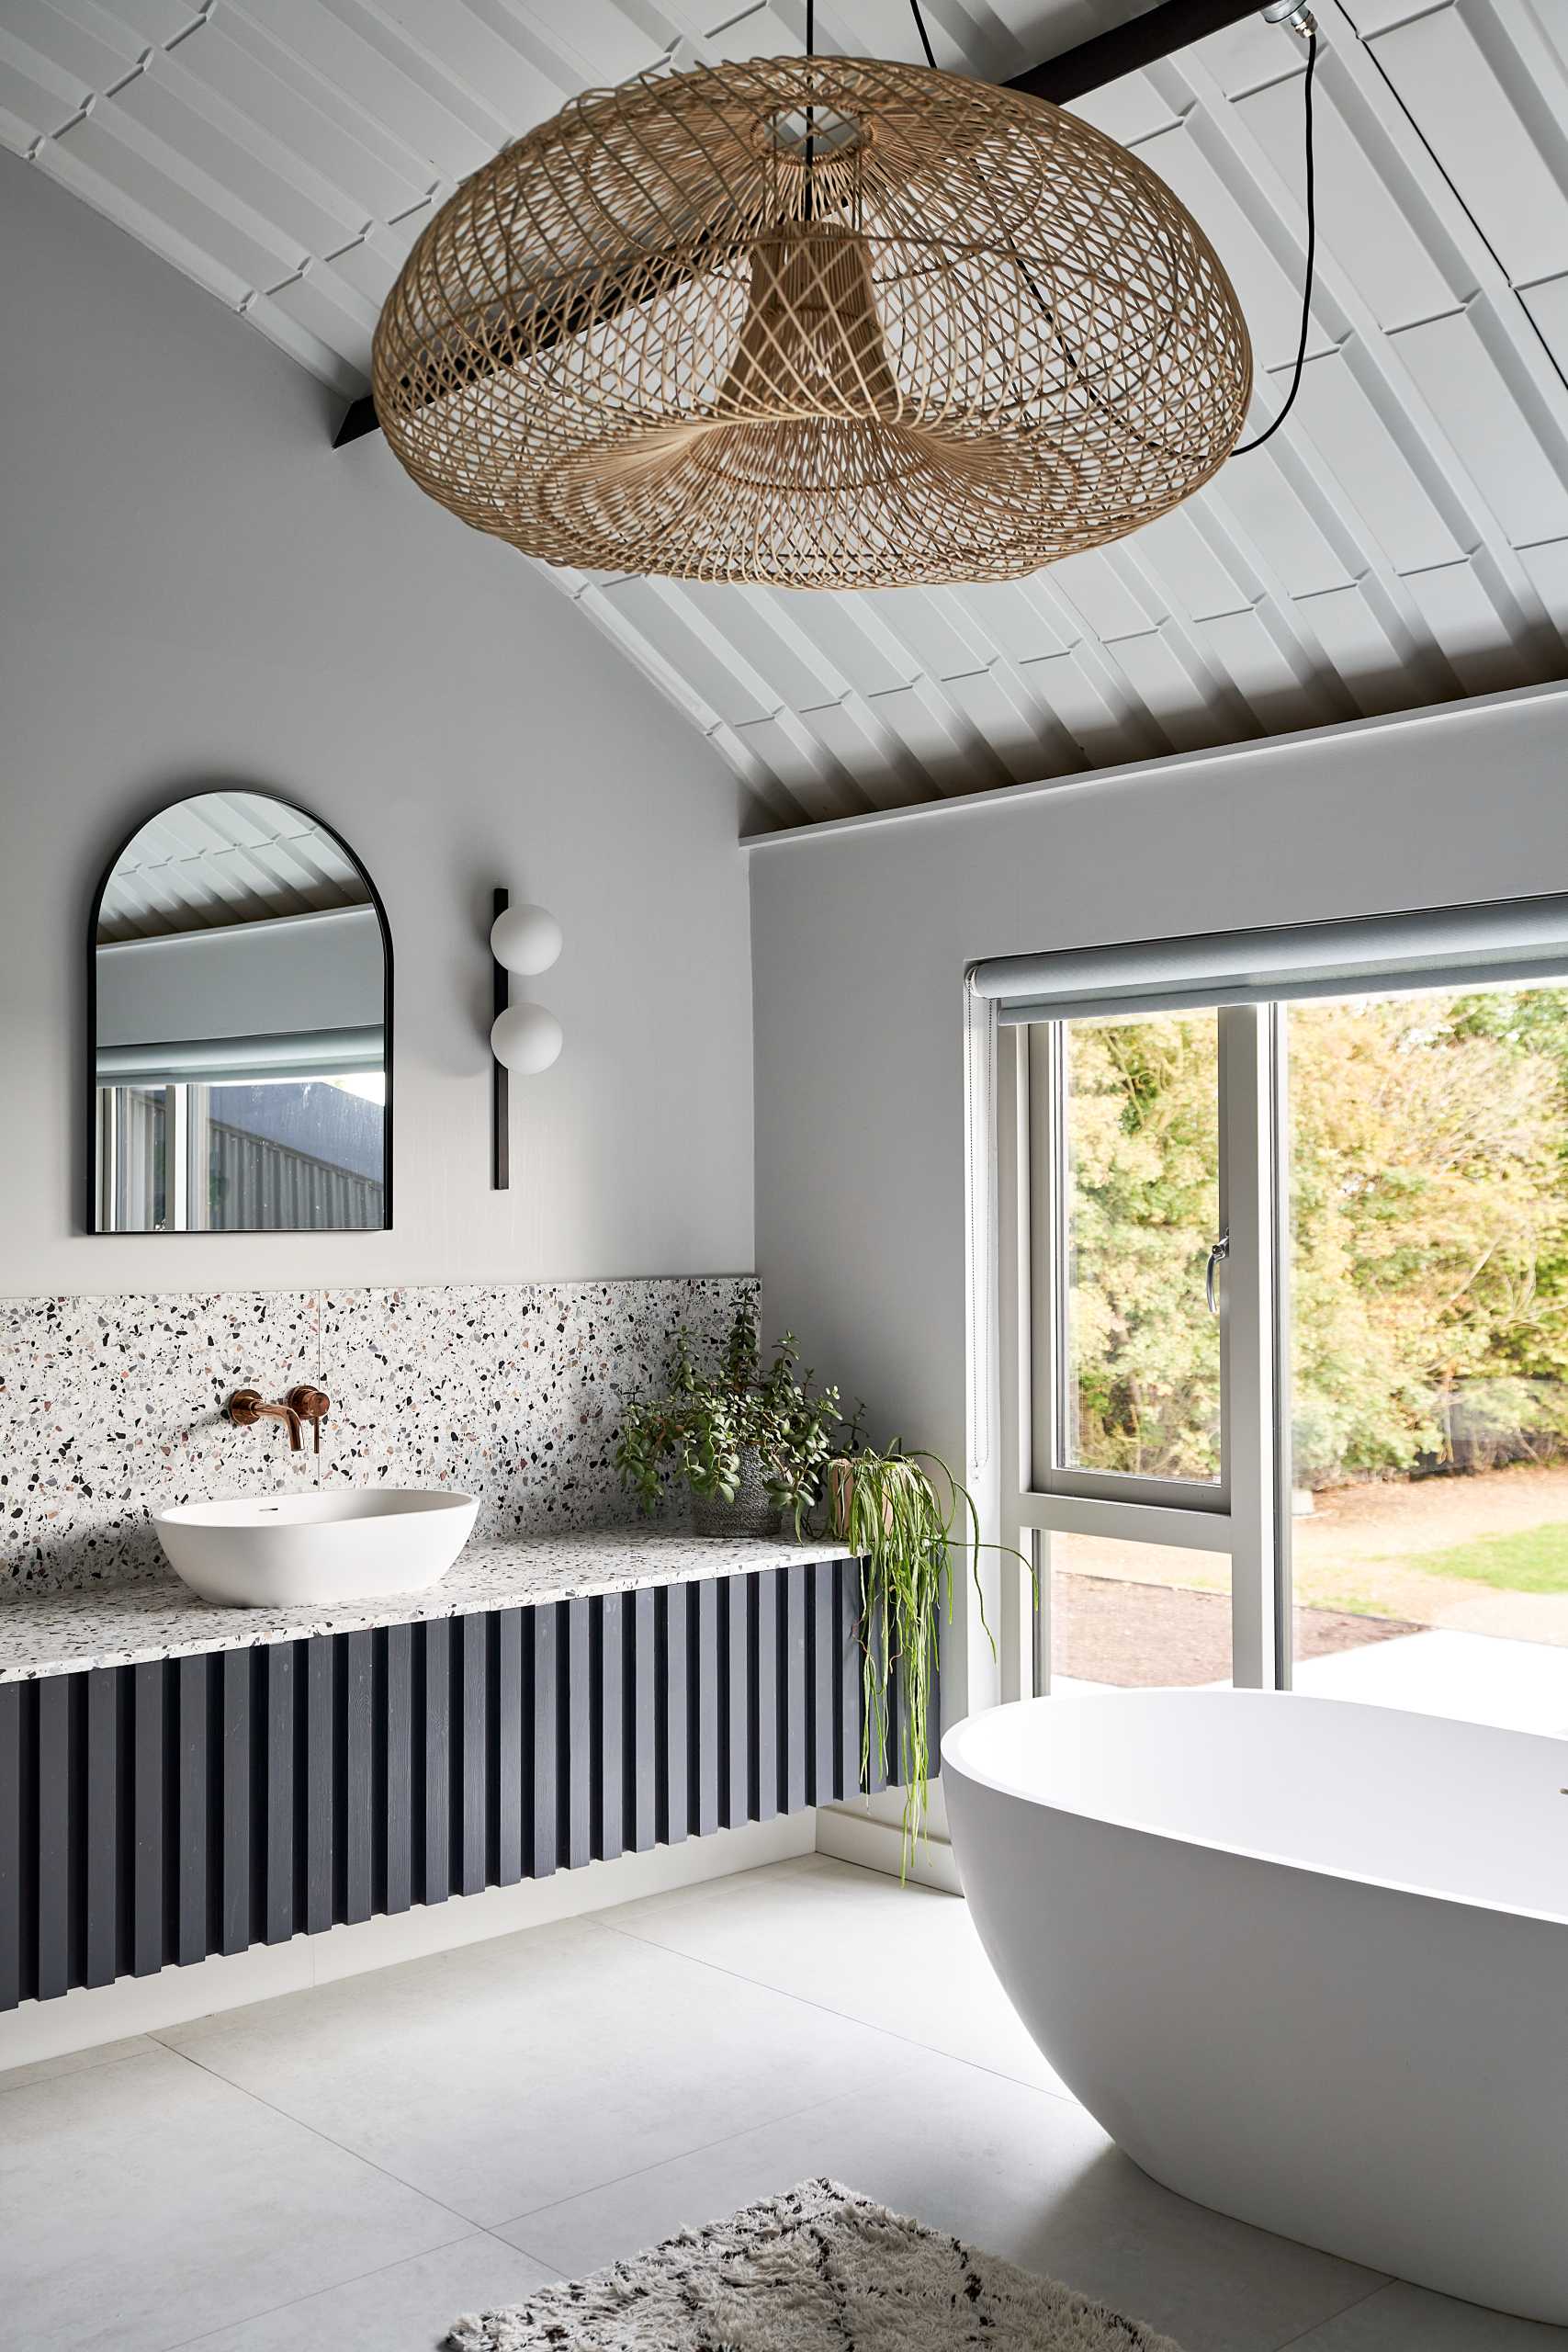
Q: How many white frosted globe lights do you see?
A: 2